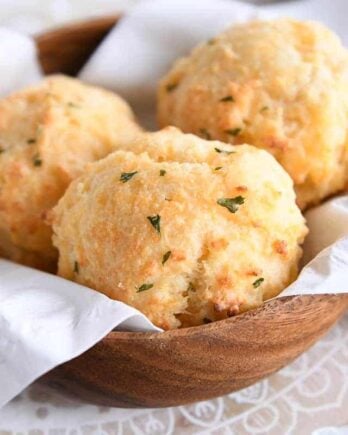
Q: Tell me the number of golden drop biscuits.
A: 3